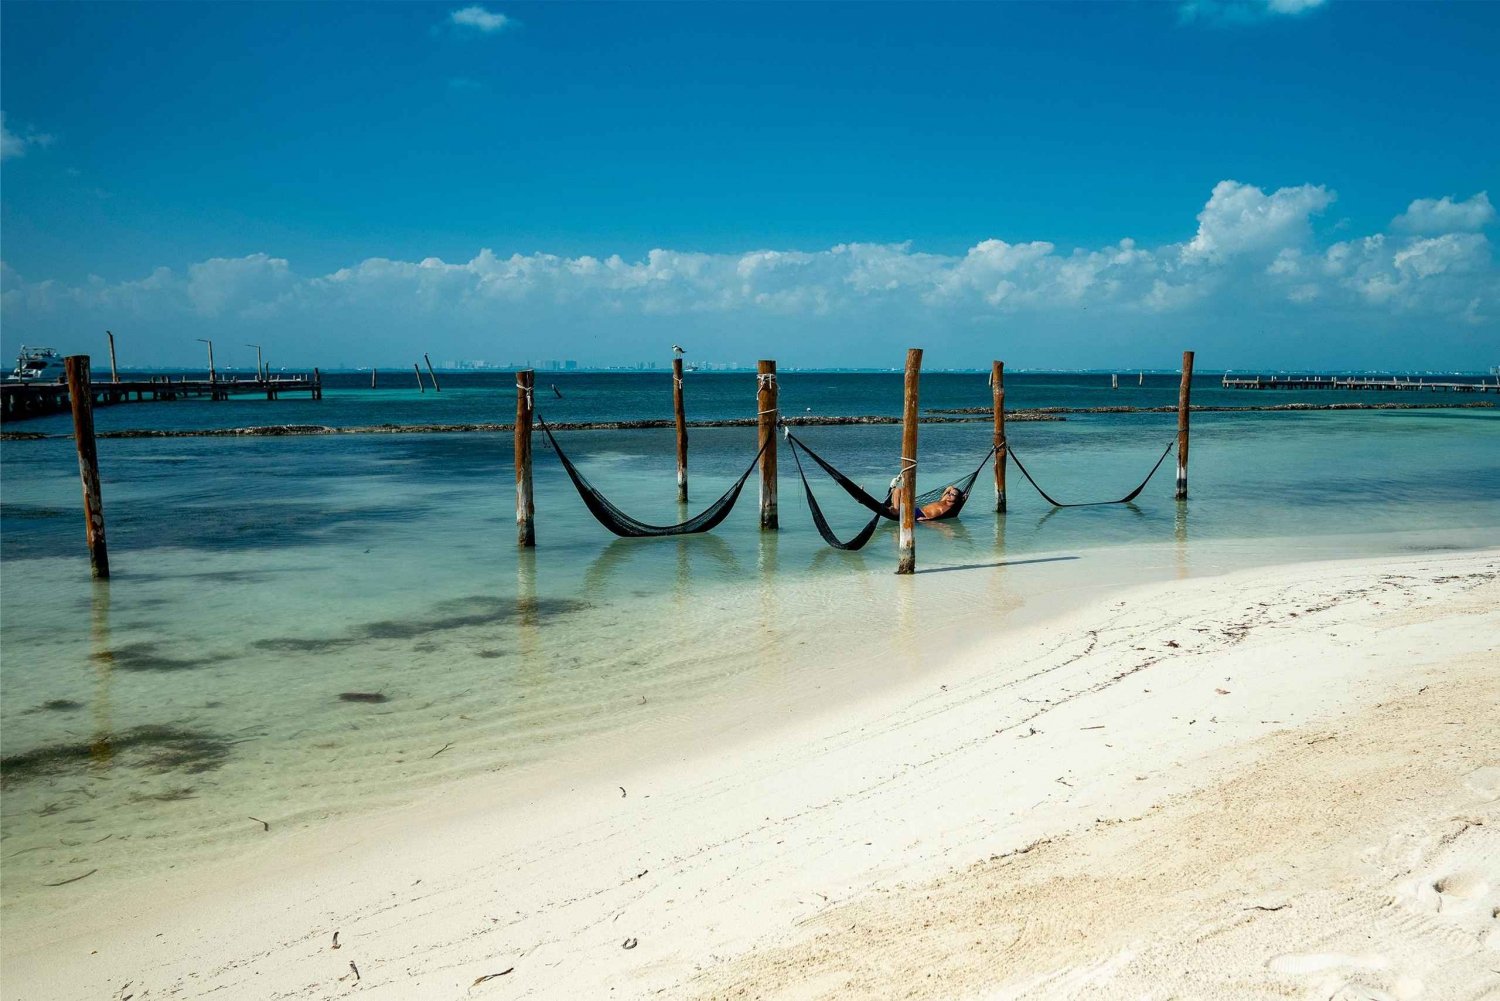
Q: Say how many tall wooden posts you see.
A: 7